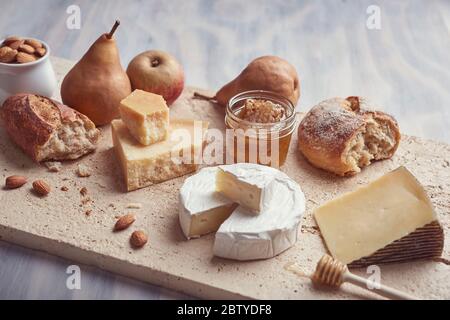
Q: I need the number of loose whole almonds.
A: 4